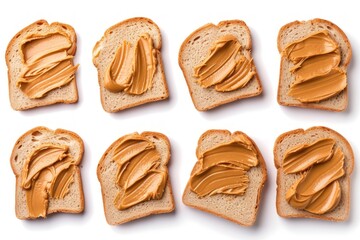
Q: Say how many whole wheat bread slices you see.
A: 8